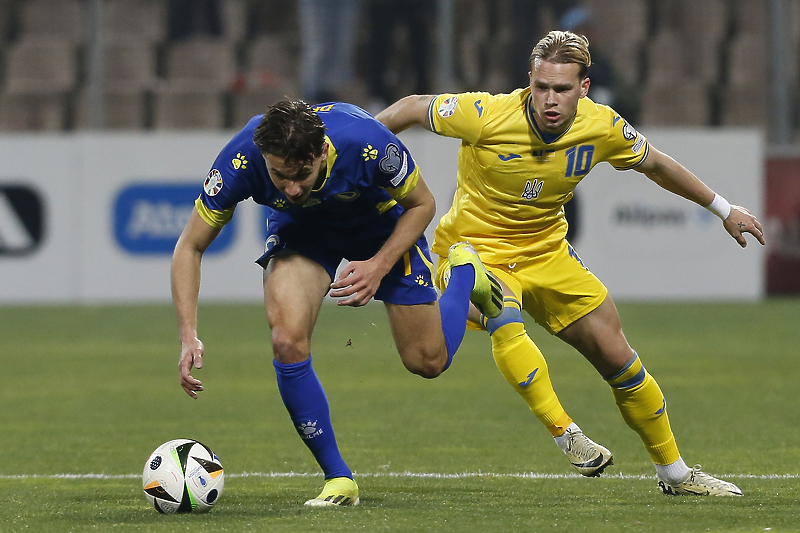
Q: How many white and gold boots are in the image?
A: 2